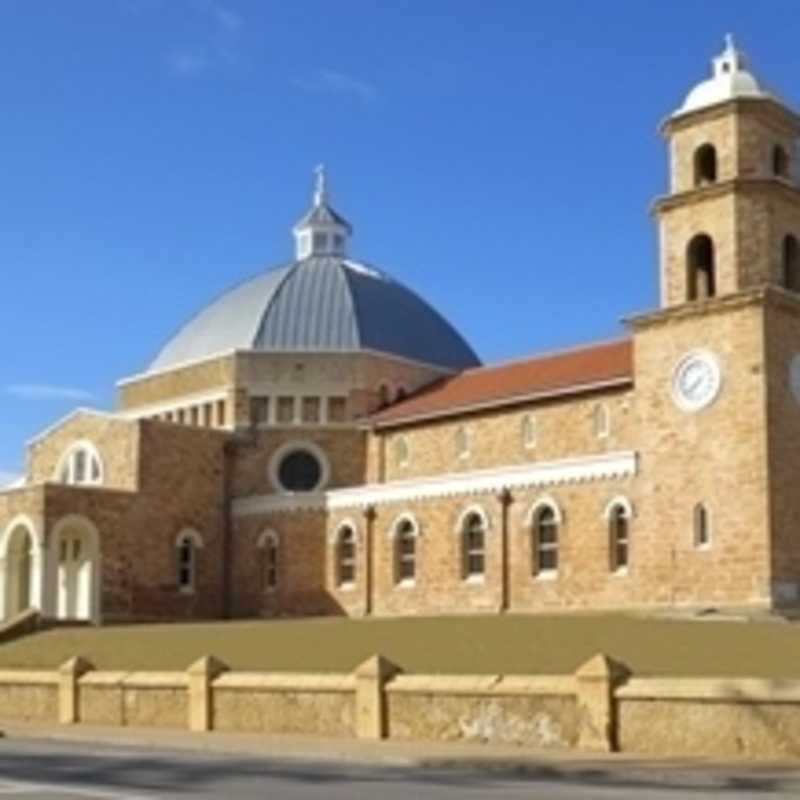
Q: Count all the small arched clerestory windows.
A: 4